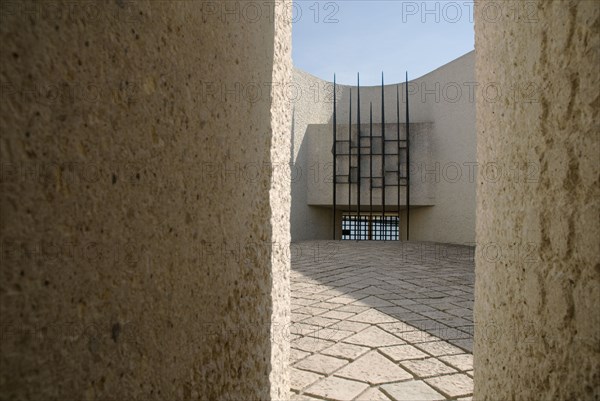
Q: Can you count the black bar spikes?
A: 7